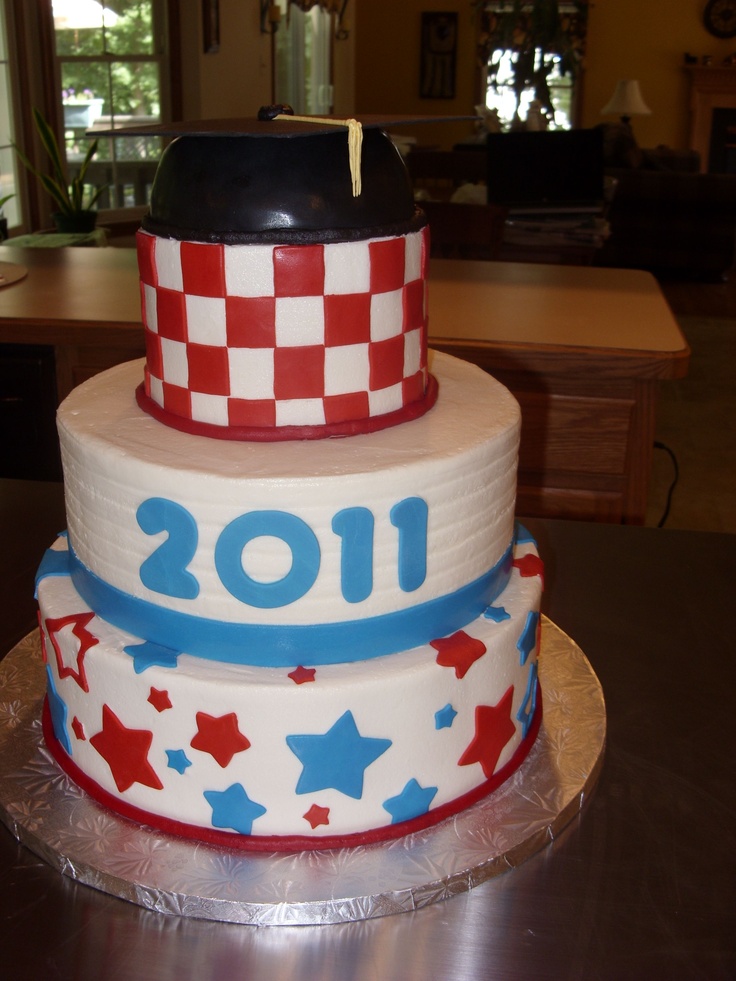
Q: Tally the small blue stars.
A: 3